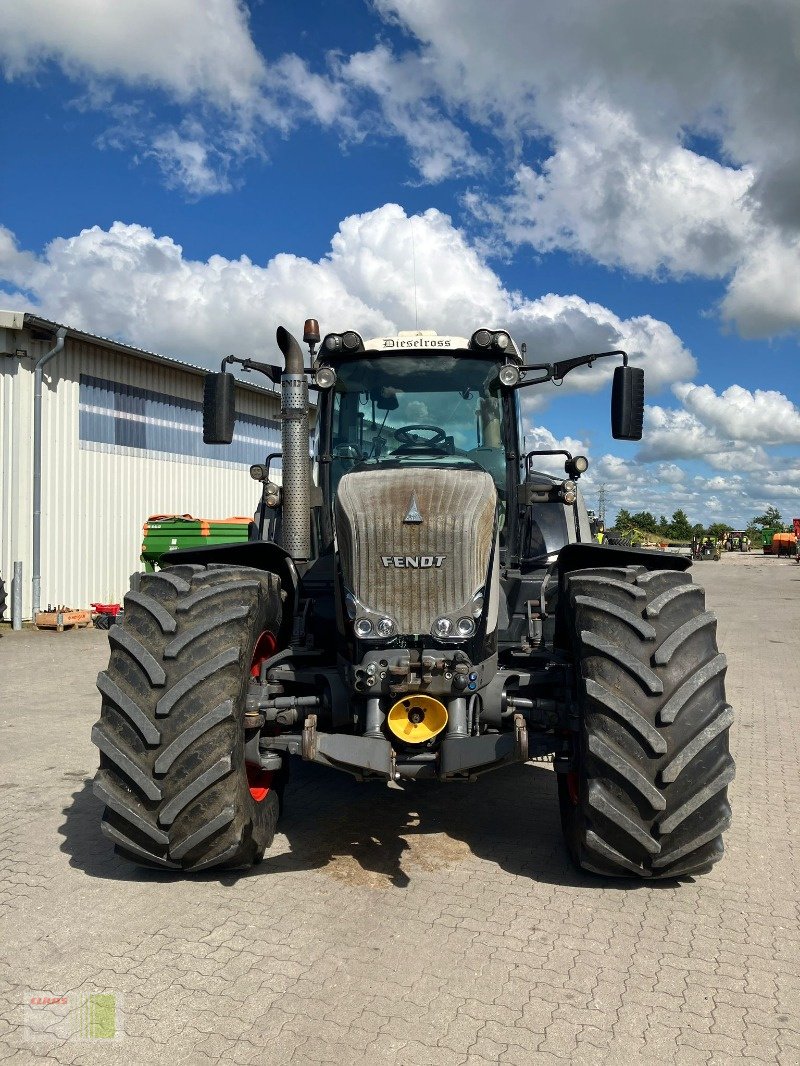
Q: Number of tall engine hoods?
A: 1